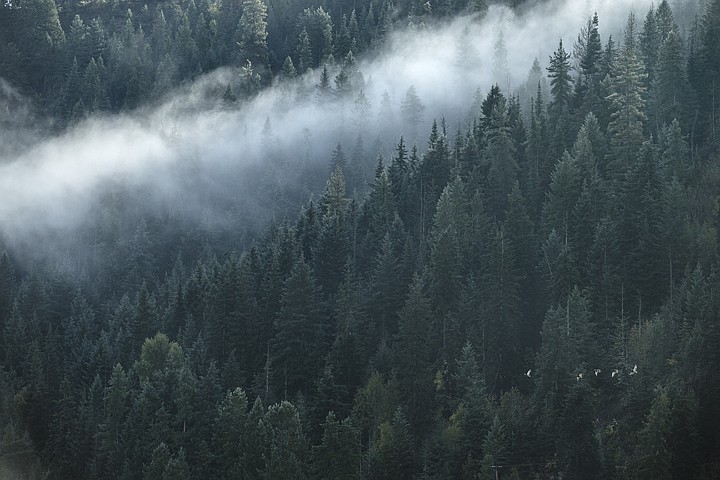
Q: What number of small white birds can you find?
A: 5